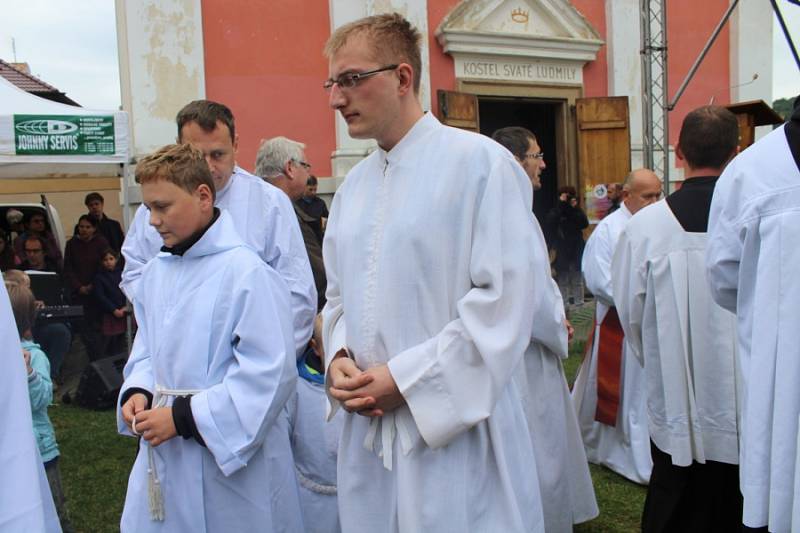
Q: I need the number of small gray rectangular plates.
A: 0